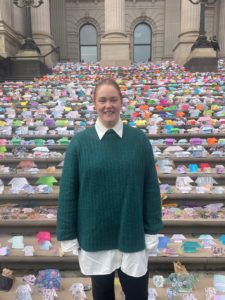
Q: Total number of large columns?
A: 3